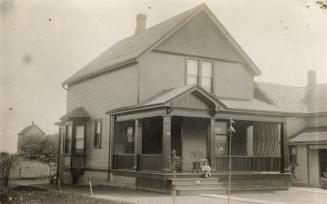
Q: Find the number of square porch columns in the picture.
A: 4